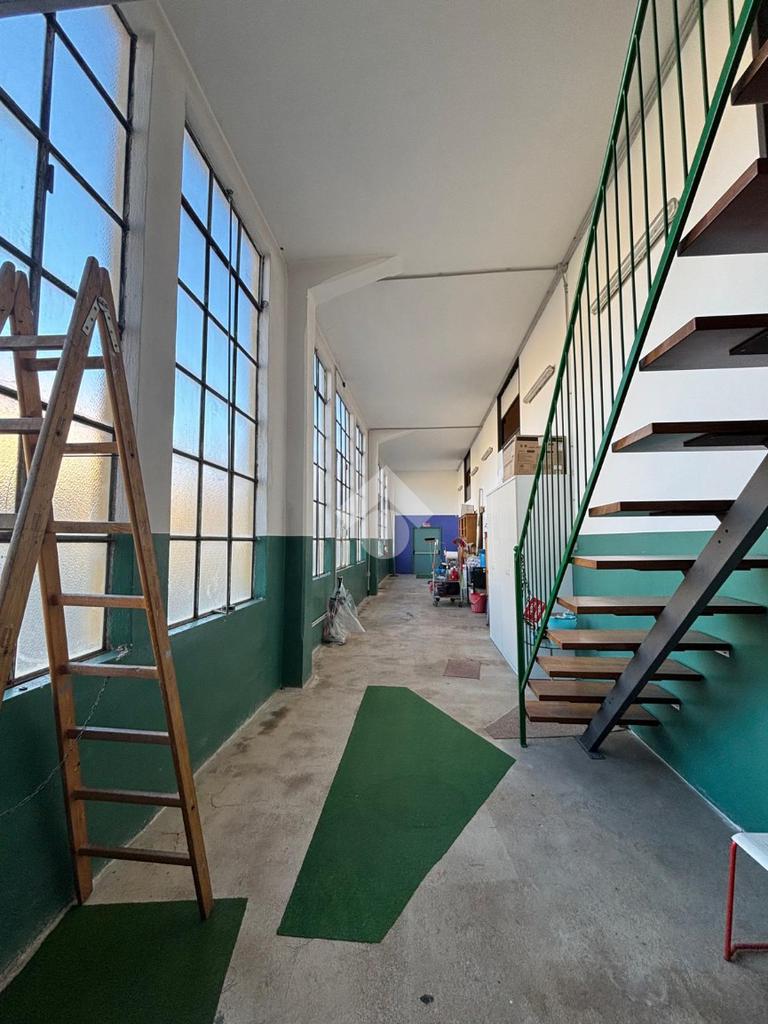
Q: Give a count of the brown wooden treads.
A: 11